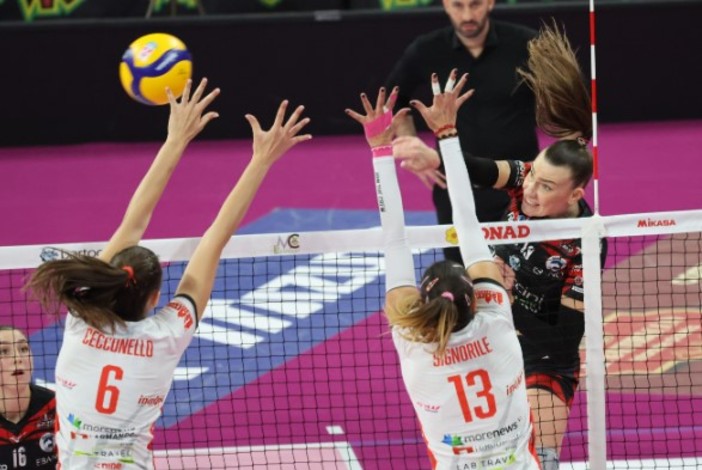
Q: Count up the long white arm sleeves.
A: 2